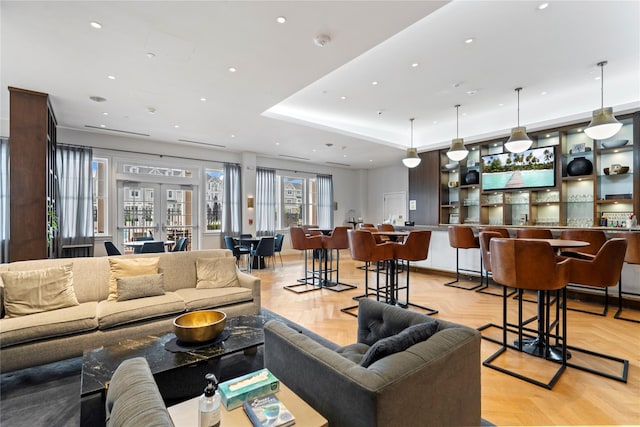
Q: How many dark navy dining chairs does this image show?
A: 8